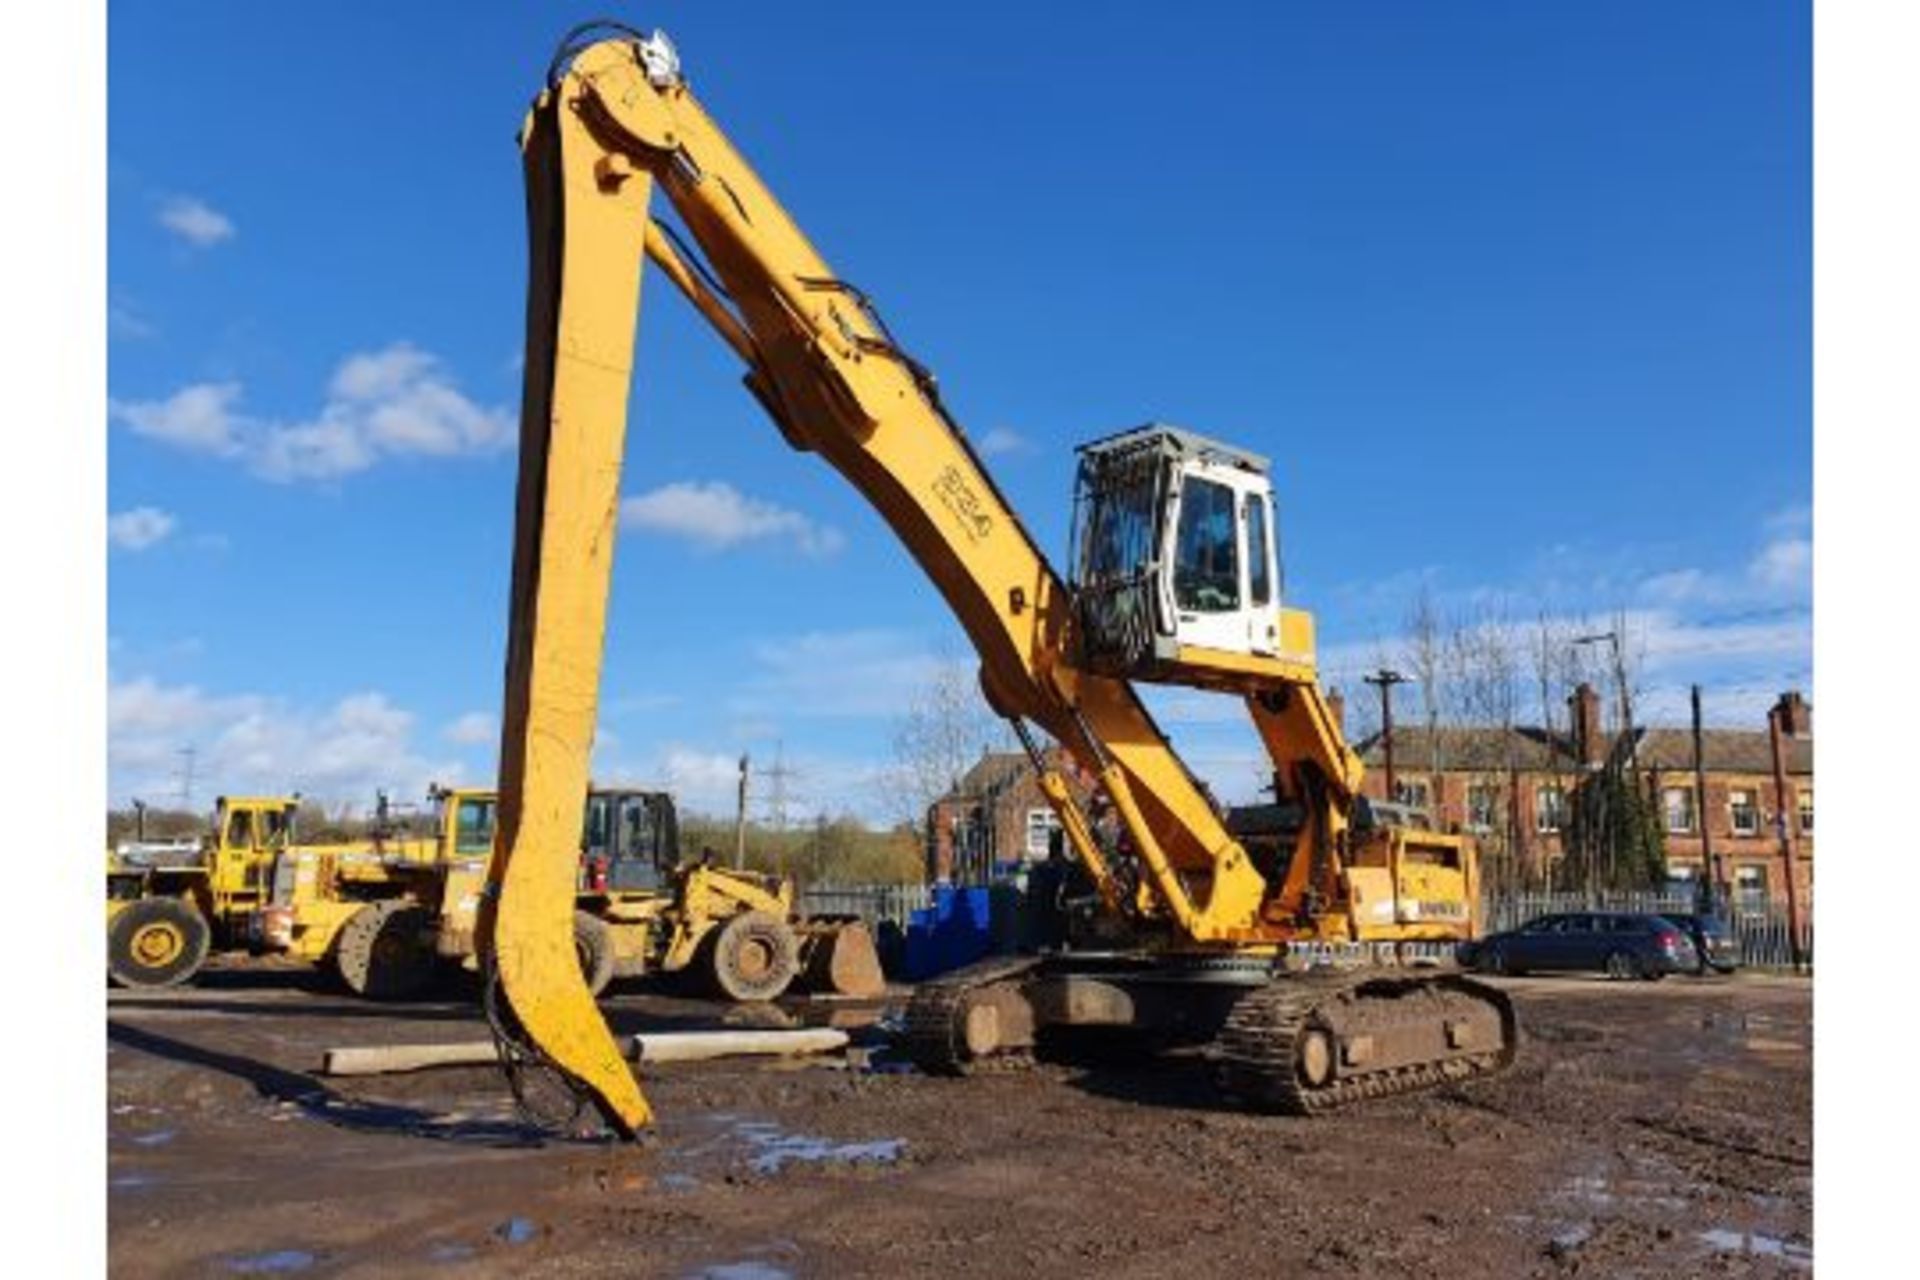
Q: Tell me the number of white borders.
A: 2